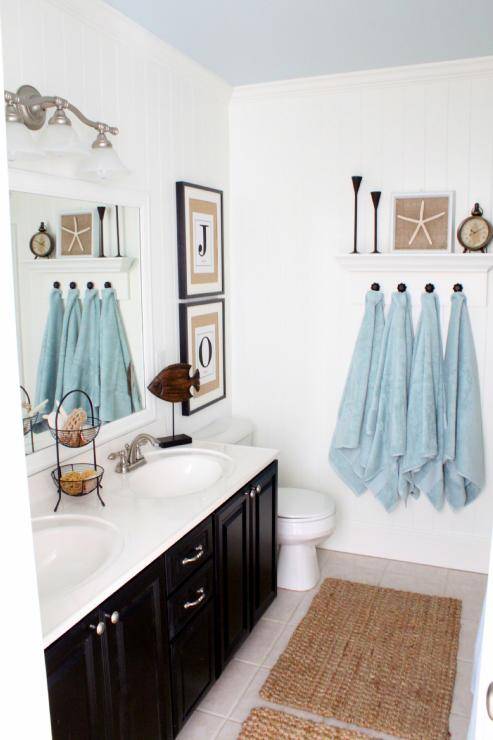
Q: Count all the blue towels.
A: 4